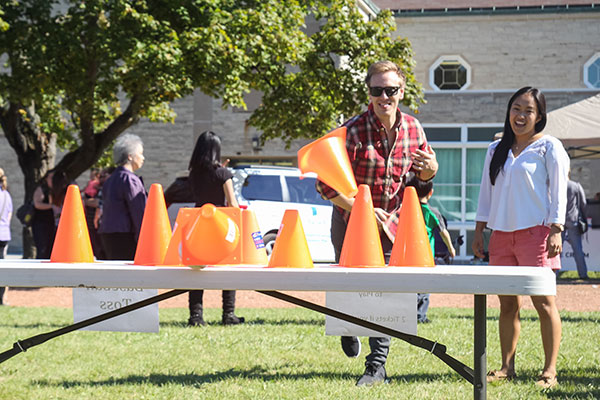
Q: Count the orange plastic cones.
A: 9